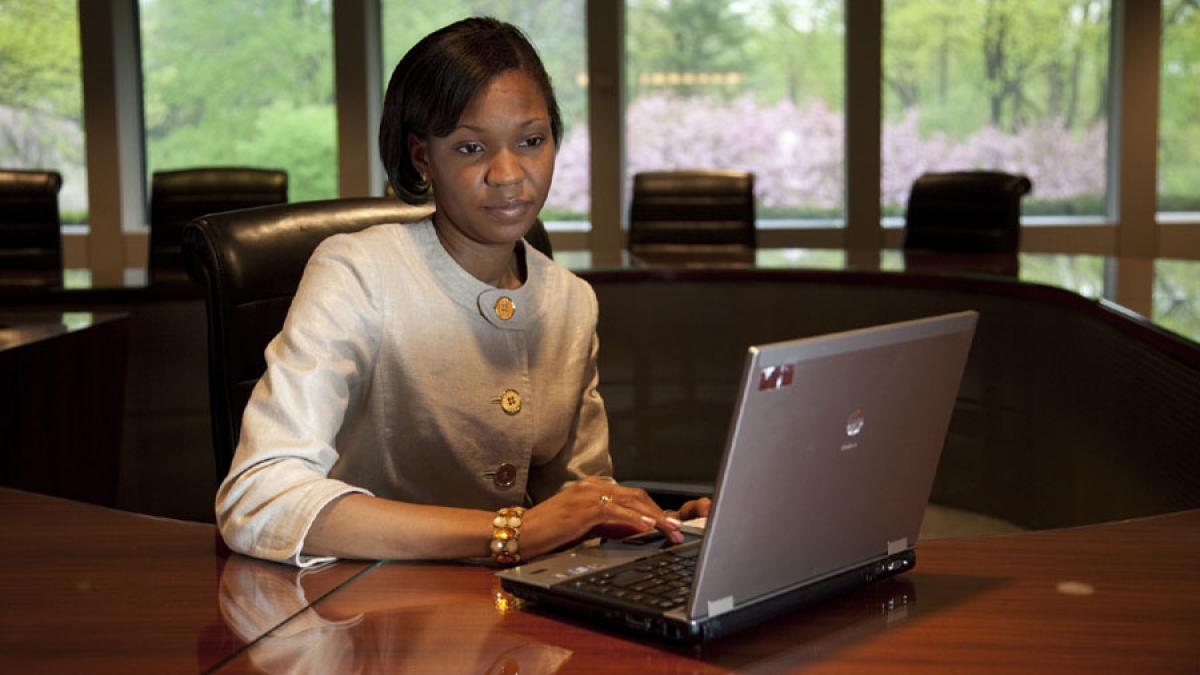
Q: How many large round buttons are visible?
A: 3